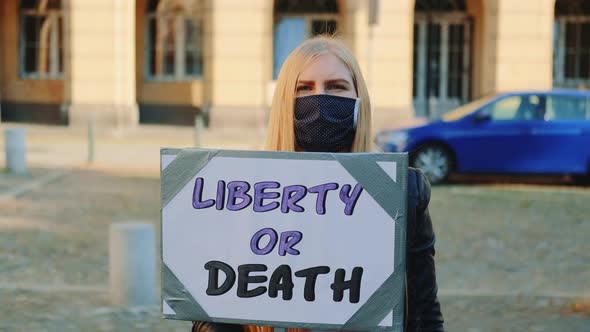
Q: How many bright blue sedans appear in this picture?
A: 1